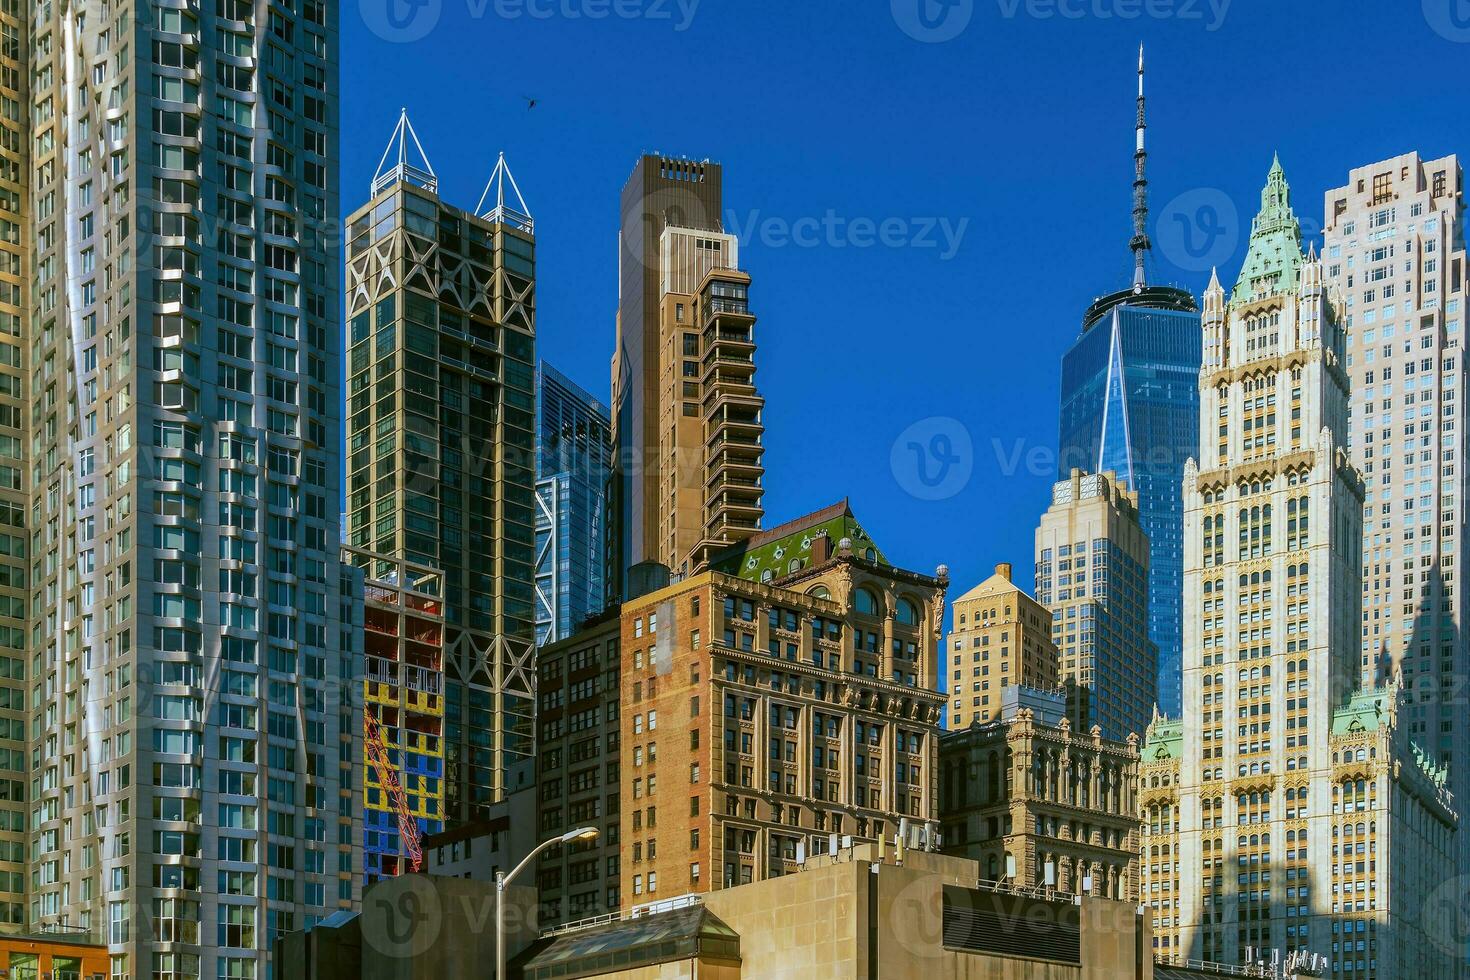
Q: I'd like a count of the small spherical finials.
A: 2